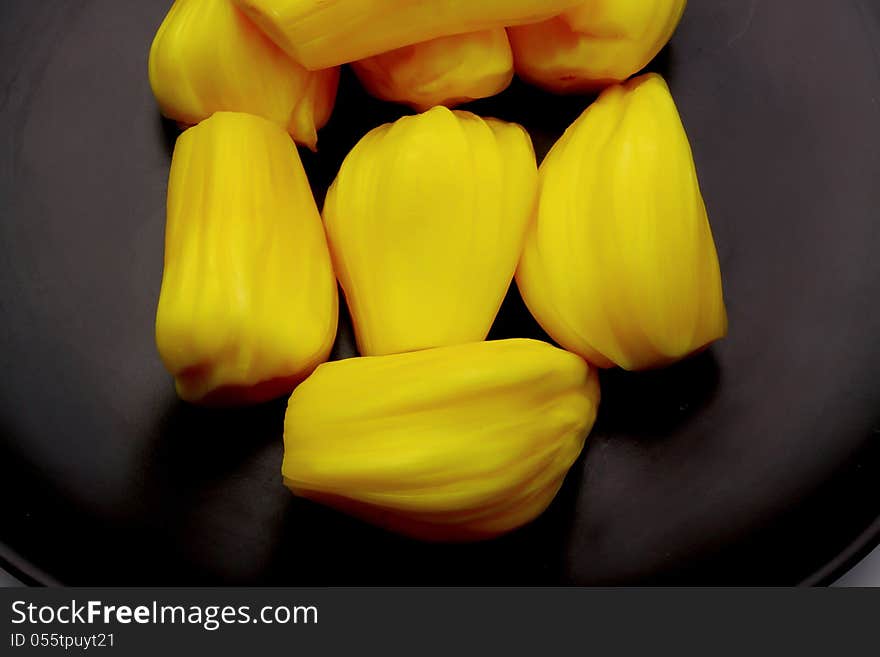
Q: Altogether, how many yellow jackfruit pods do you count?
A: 8